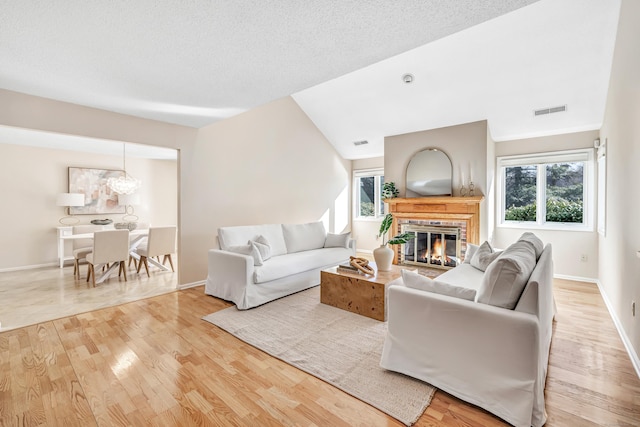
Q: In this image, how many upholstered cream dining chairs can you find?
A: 4